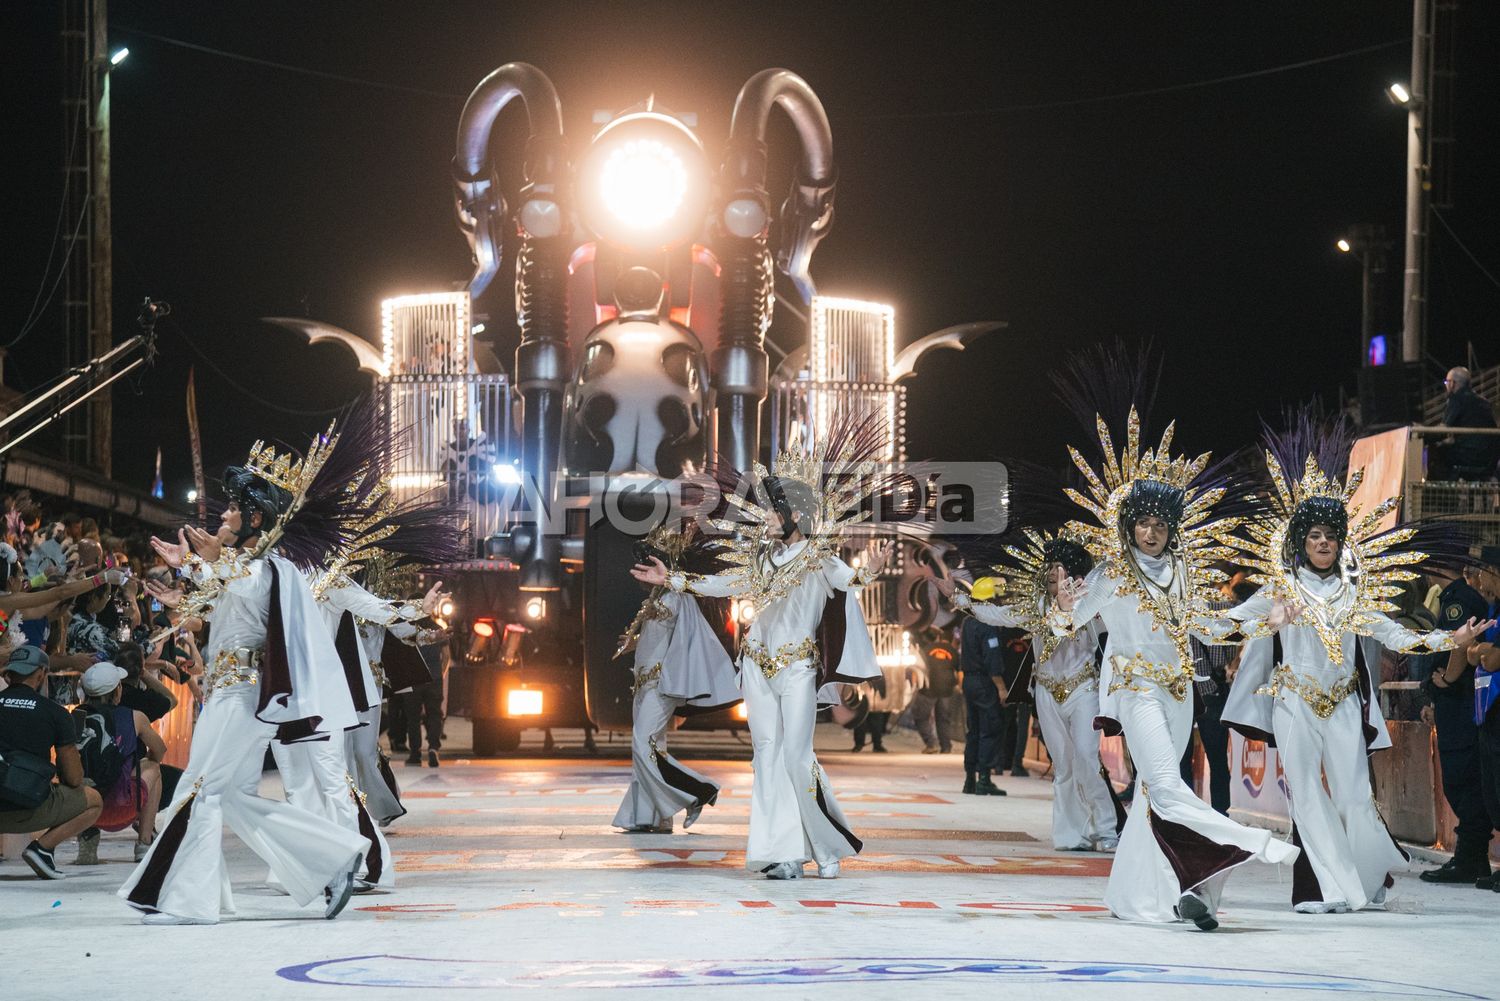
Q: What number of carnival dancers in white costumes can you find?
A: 8